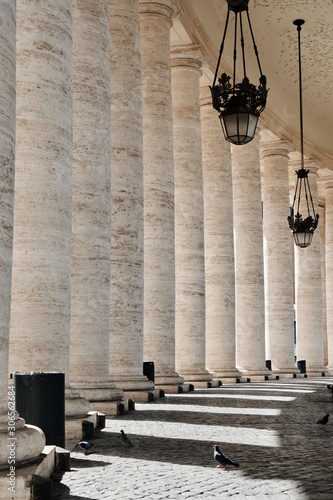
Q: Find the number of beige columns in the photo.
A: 11